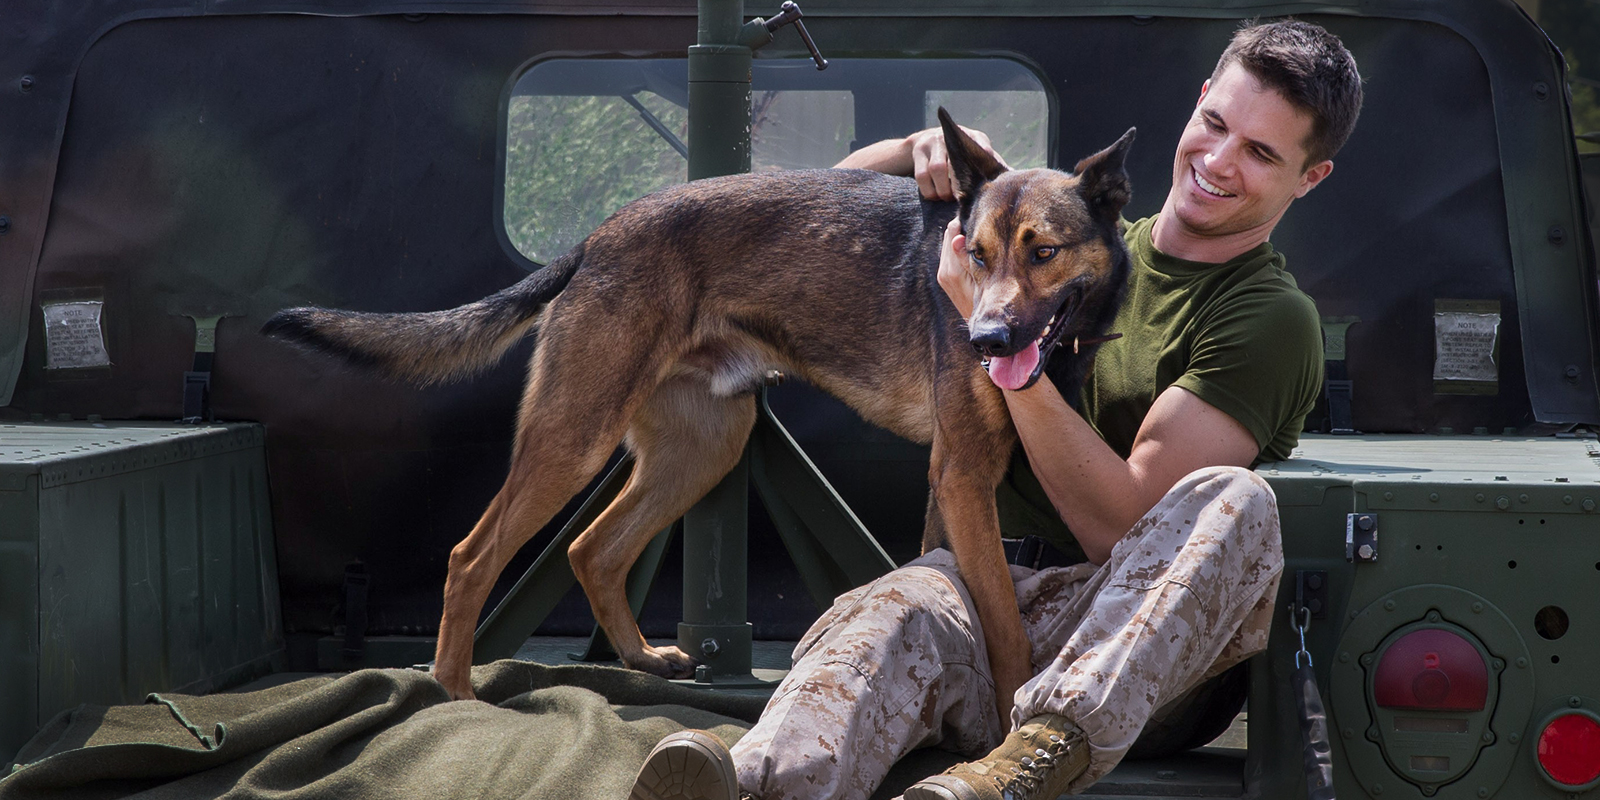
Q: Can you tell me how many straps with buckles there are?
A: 3